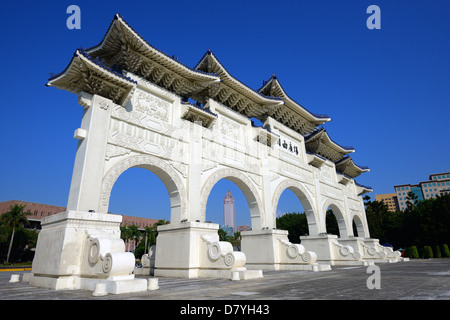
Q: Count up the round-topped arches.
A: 5